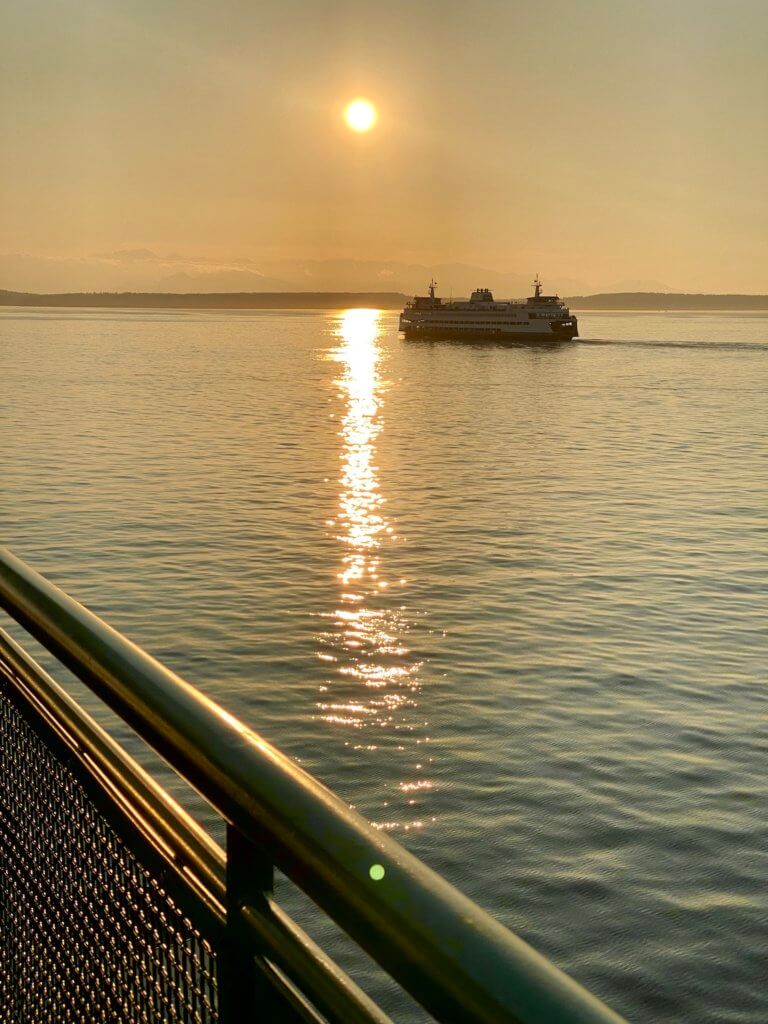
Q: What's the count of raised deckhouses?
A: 2